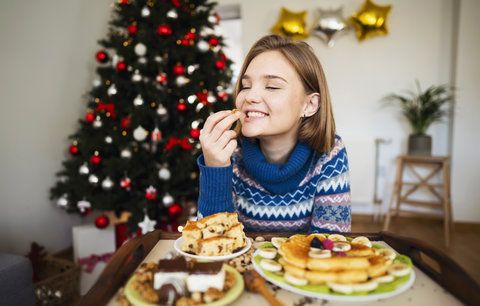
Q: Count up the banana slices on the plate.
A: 13